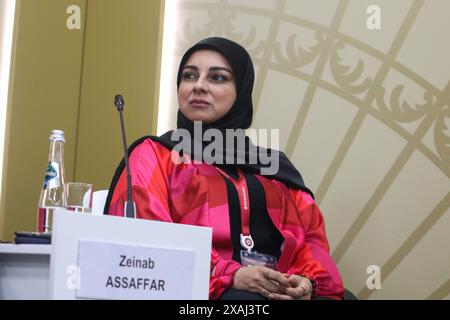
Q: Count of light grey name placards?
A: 1